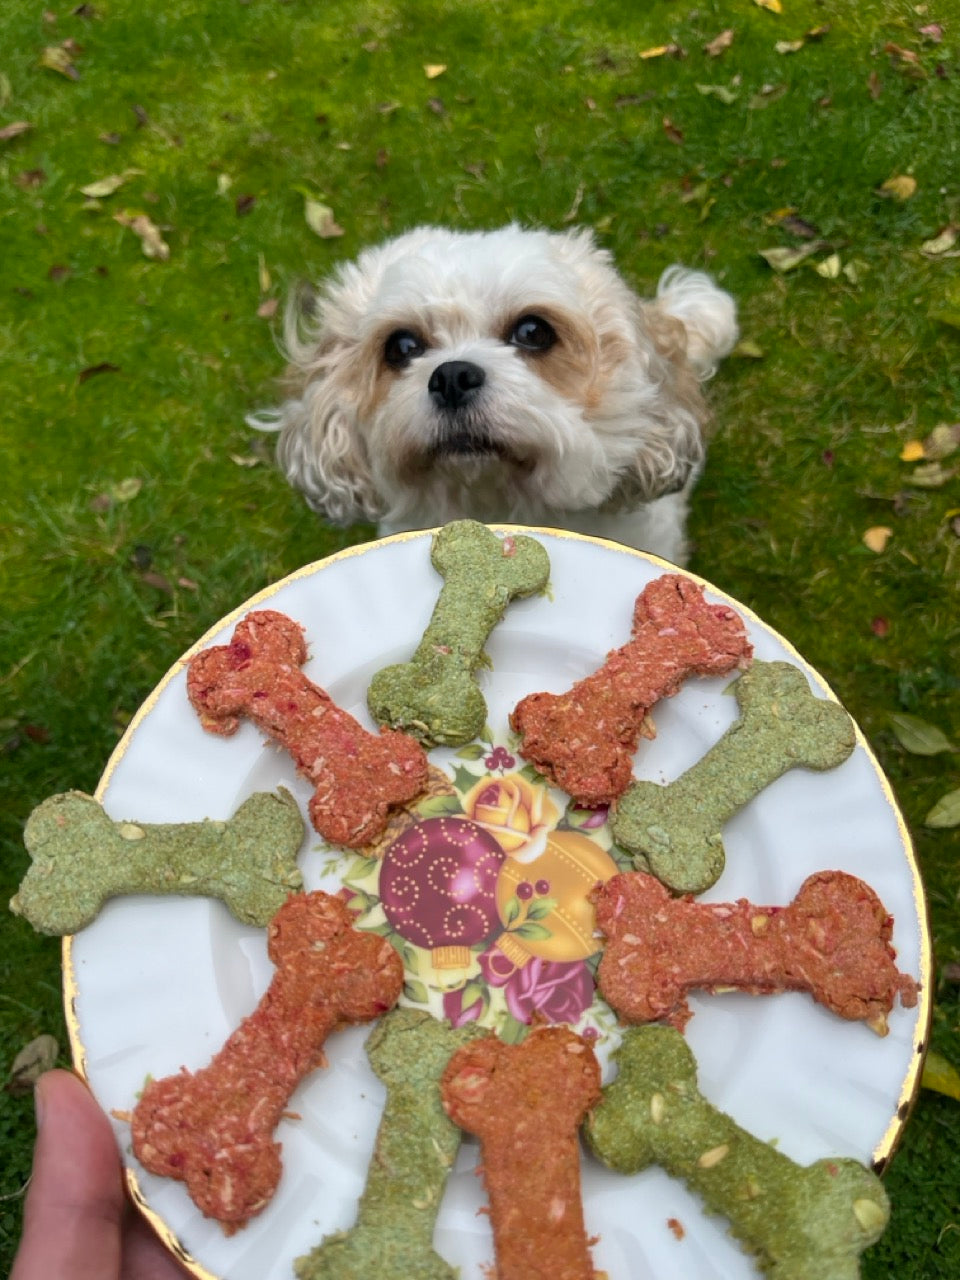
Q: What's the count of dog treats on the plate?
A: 10